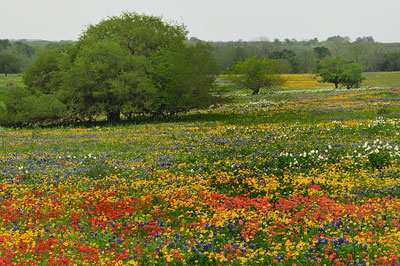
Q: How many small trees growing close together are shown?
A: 2